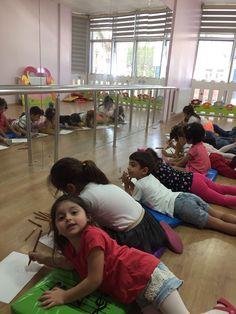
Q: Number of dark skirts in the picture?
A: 1